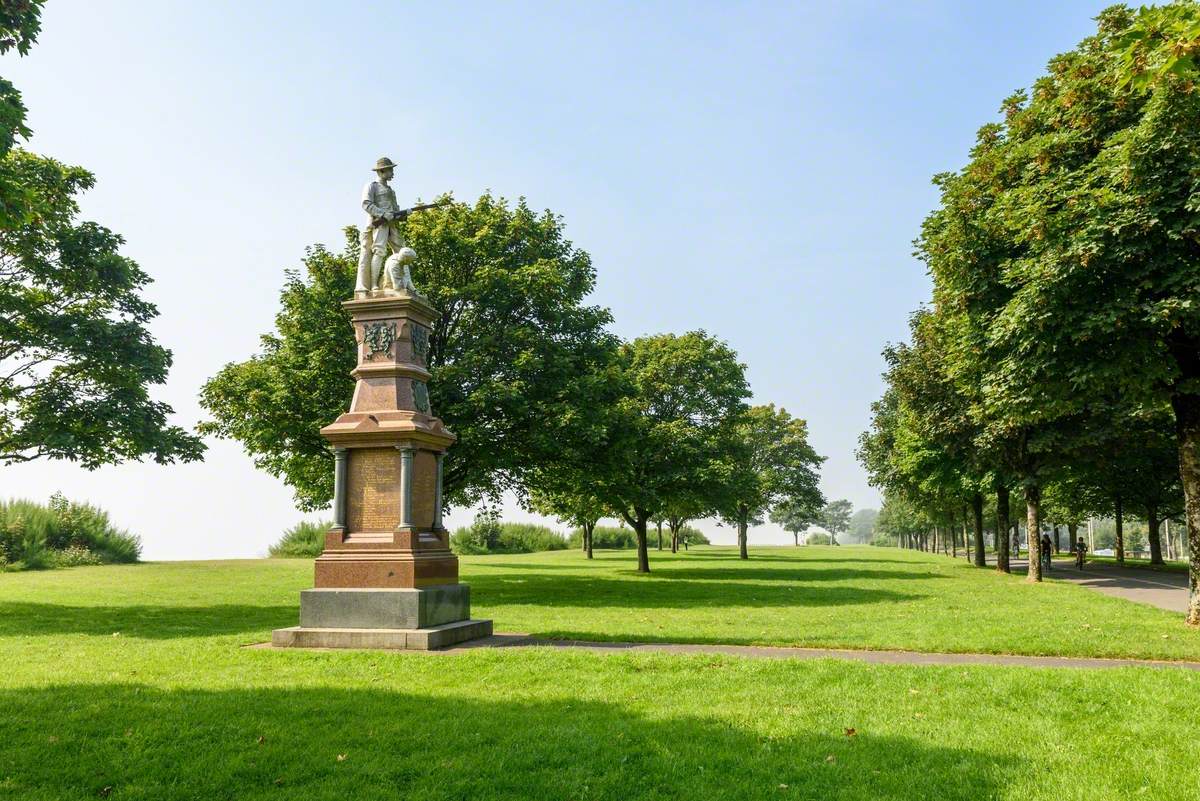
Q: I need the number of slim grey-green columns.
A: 3